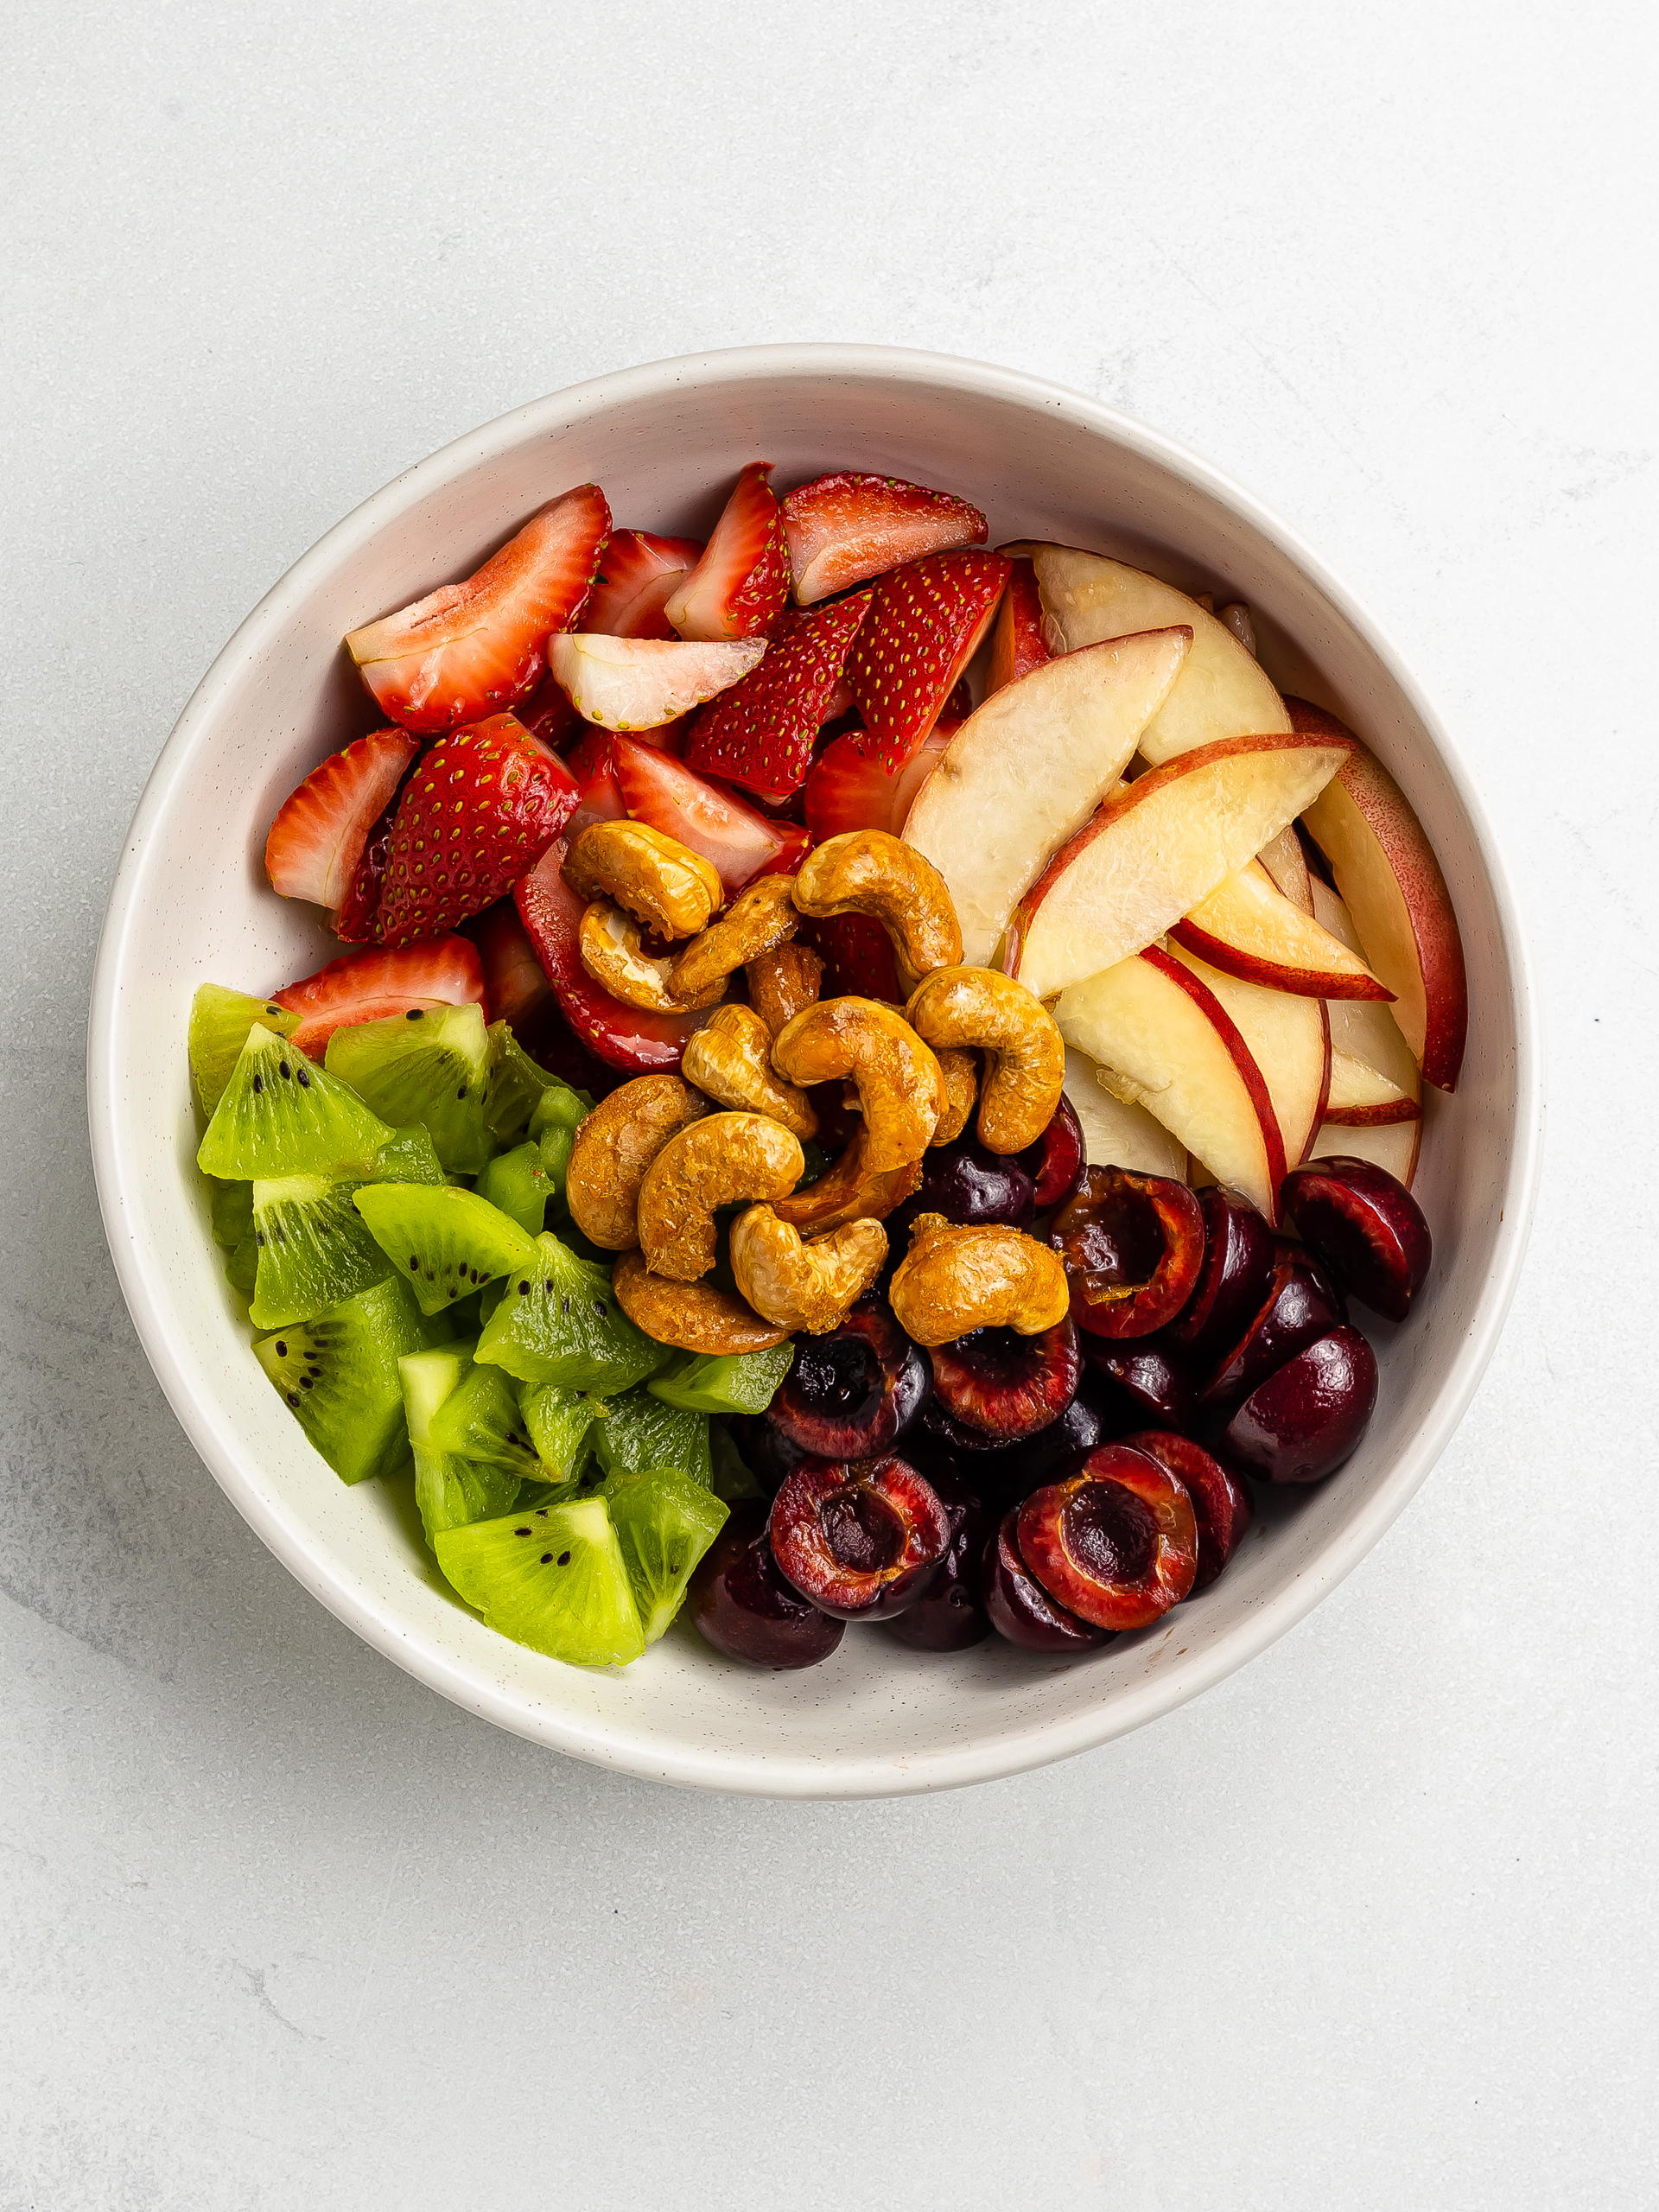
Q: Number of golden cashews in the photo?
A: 15